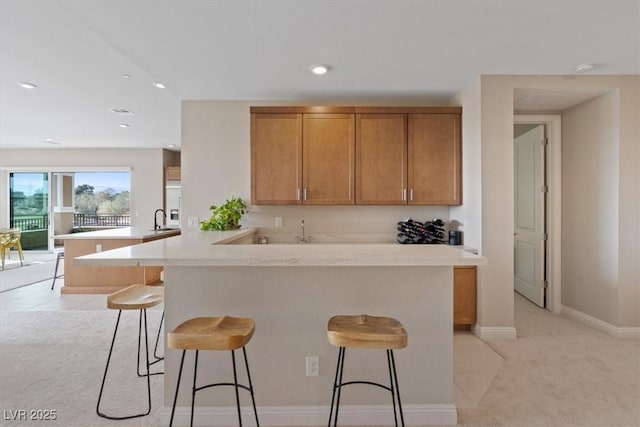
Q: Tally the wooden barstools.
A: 3